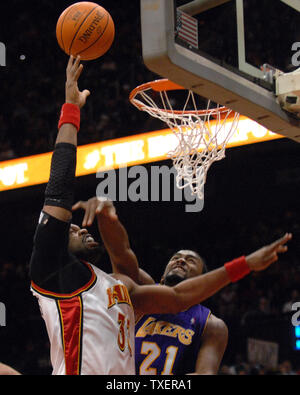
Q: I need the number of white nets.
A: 1